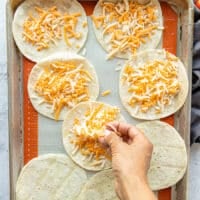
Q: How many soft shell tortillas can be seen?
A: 8